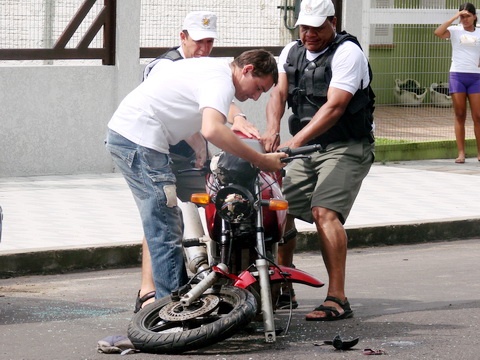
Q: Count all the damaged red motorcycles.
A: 1